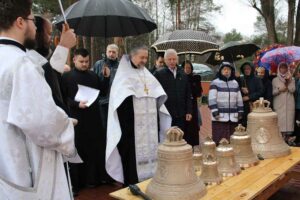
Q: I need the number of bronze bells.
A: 7